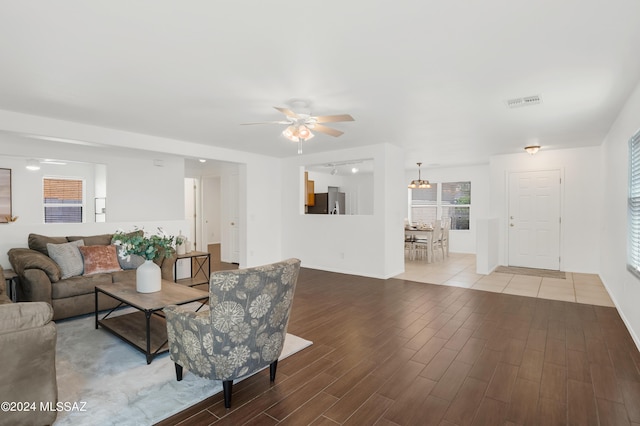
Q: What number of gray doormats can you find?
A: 1